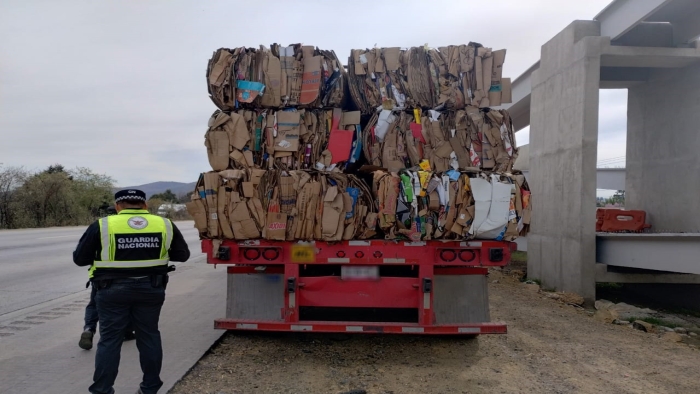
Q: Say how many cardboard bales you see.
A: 6